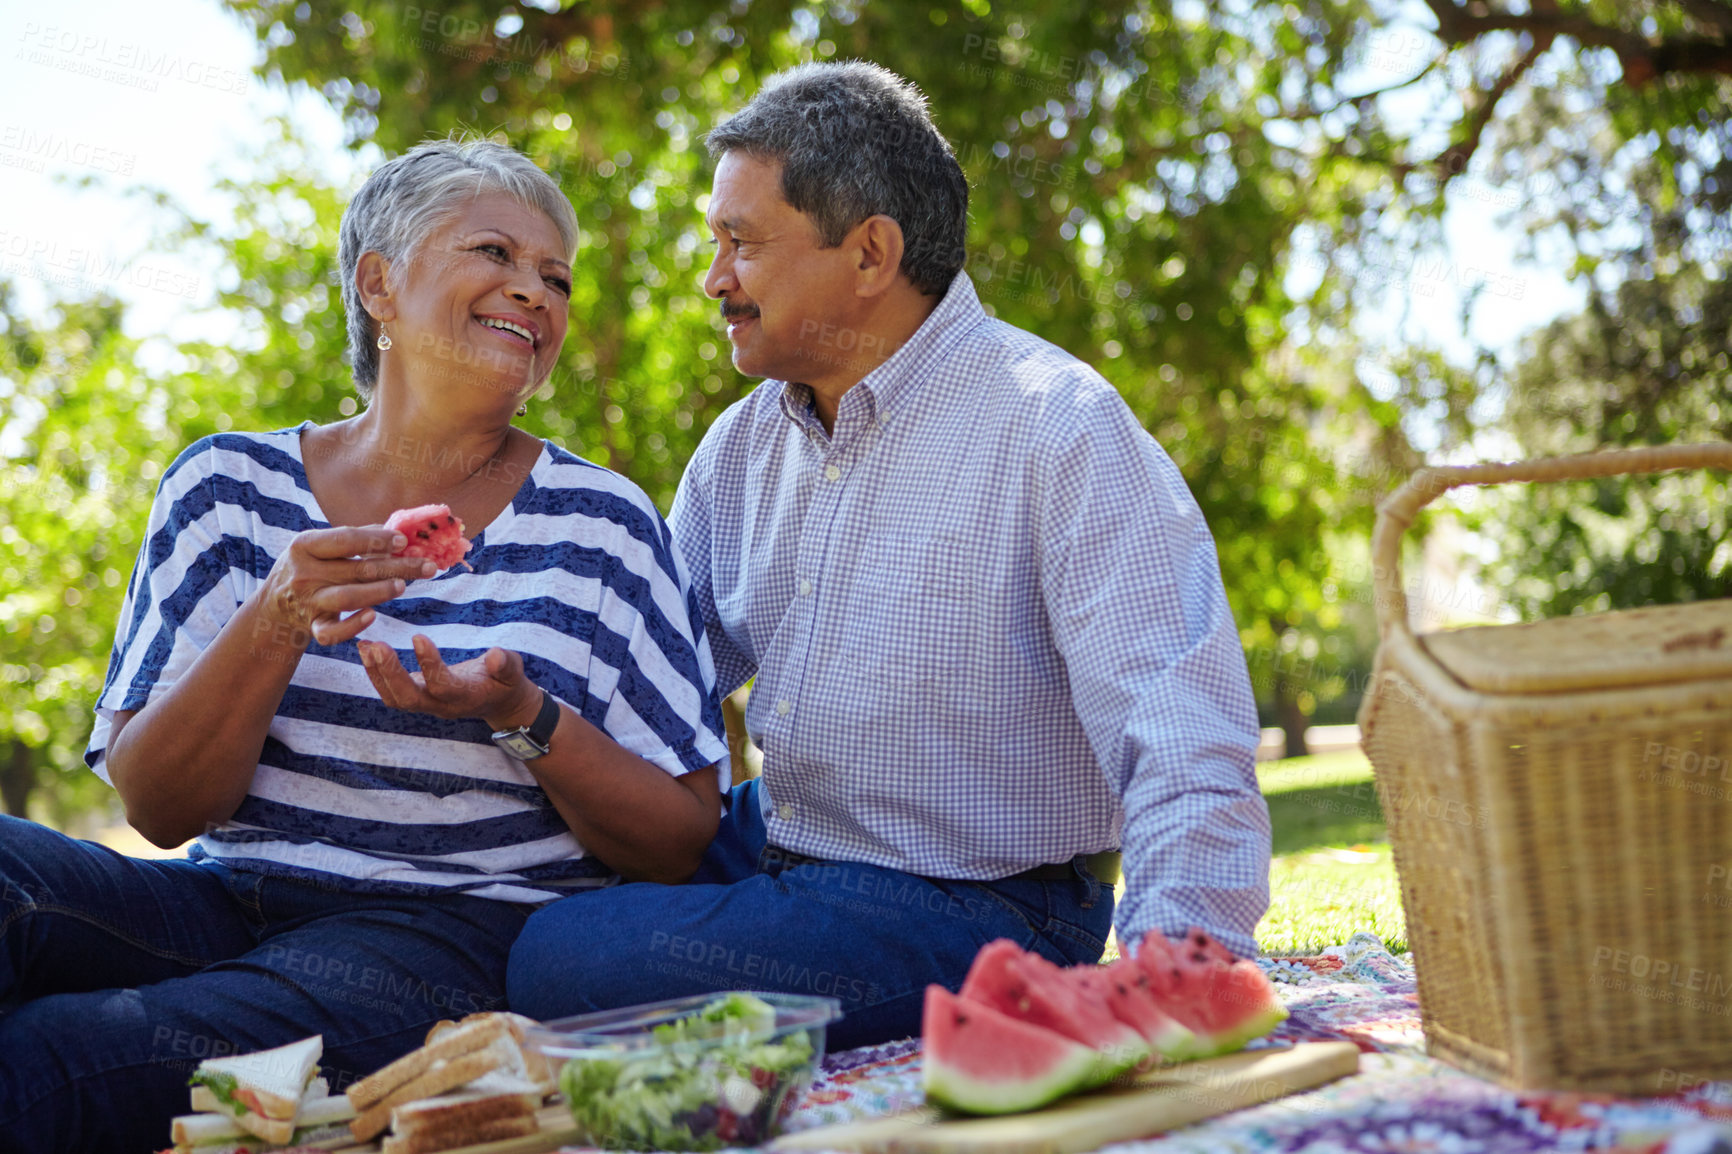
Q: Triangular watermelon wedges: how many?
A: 4